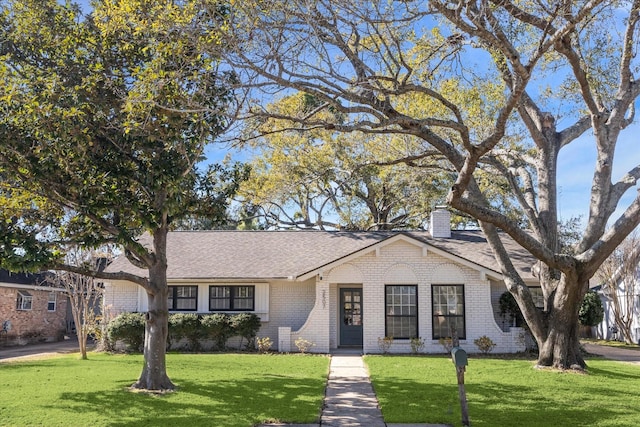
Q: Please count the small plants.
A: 6